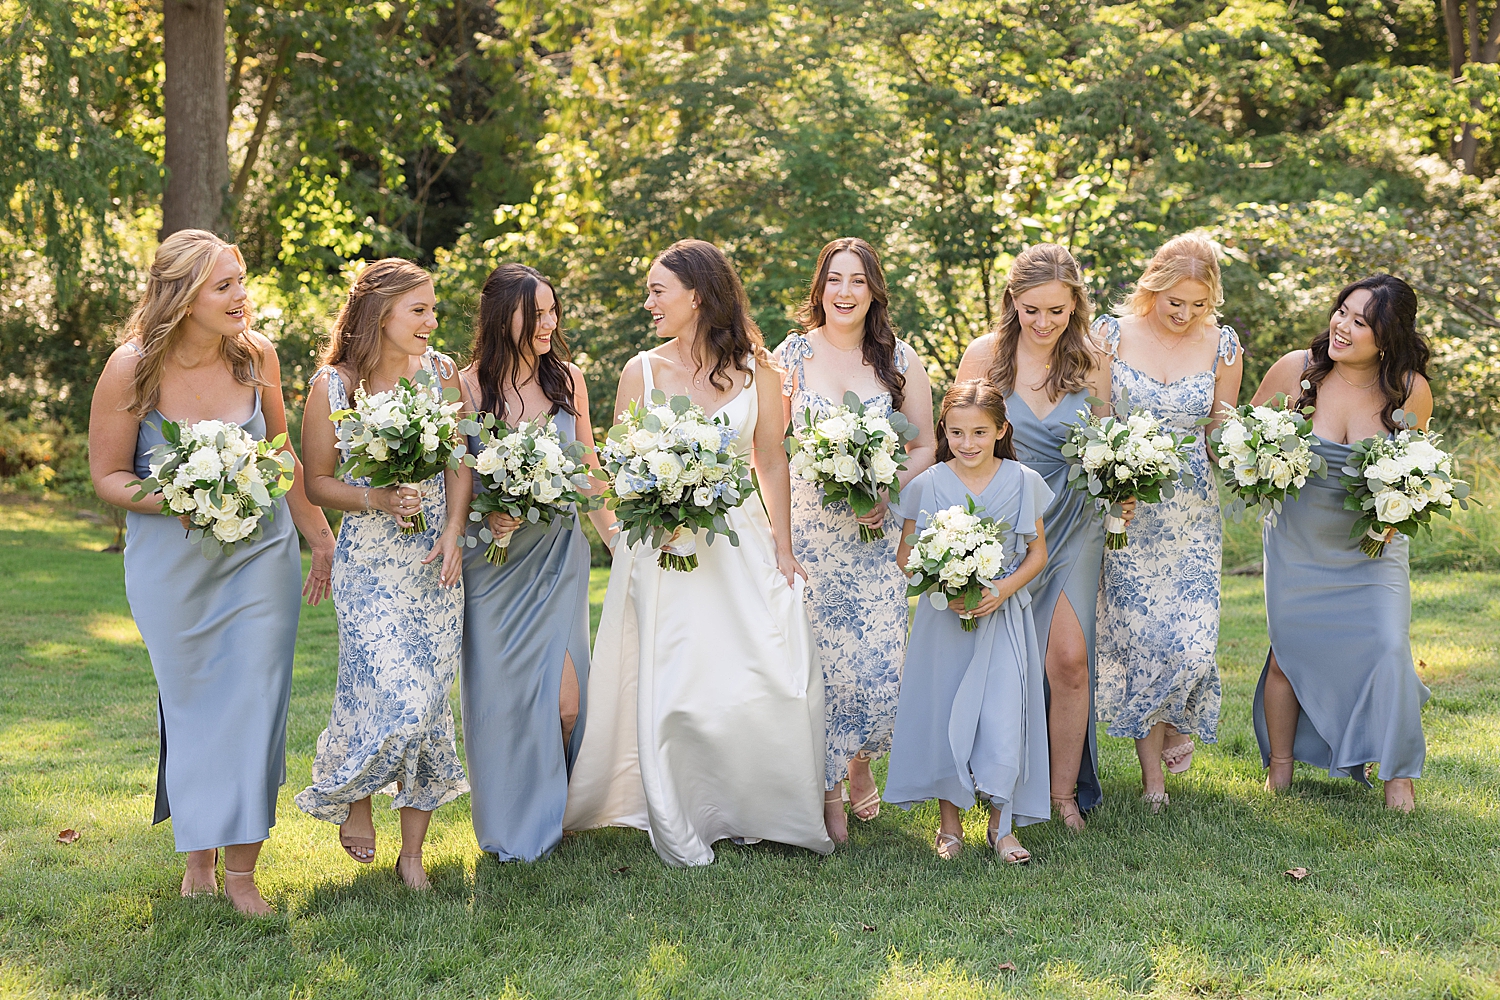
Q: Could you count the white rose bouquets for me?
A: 9